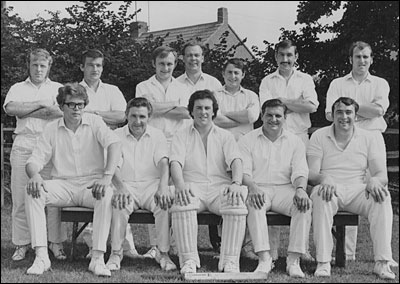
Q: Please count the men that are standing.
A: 7